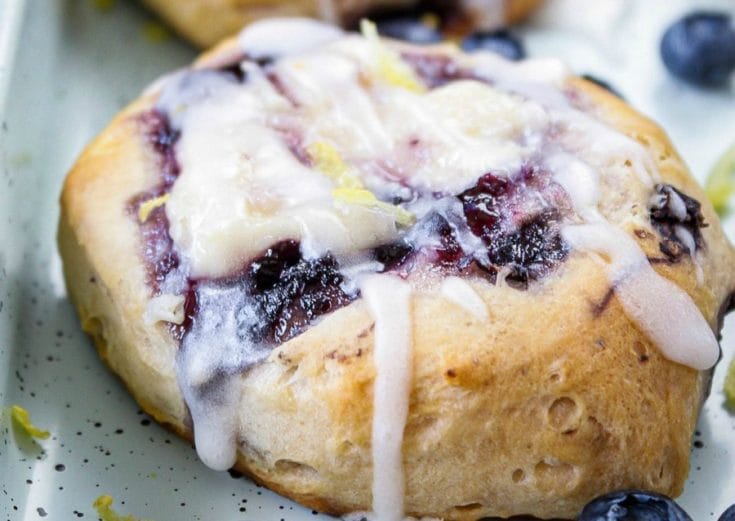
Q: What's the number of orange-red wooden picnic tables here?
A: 0